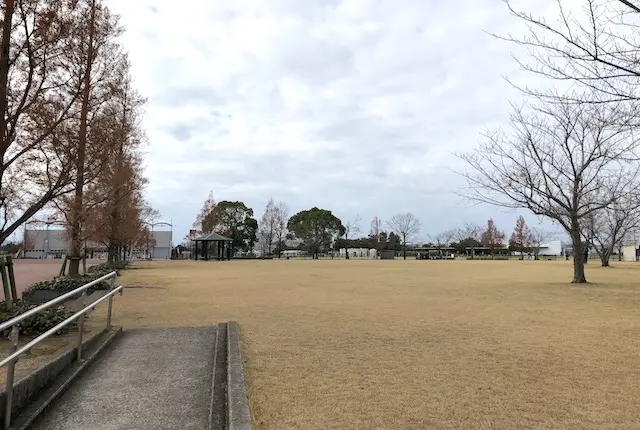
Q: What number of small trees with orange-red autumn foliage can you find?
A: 2